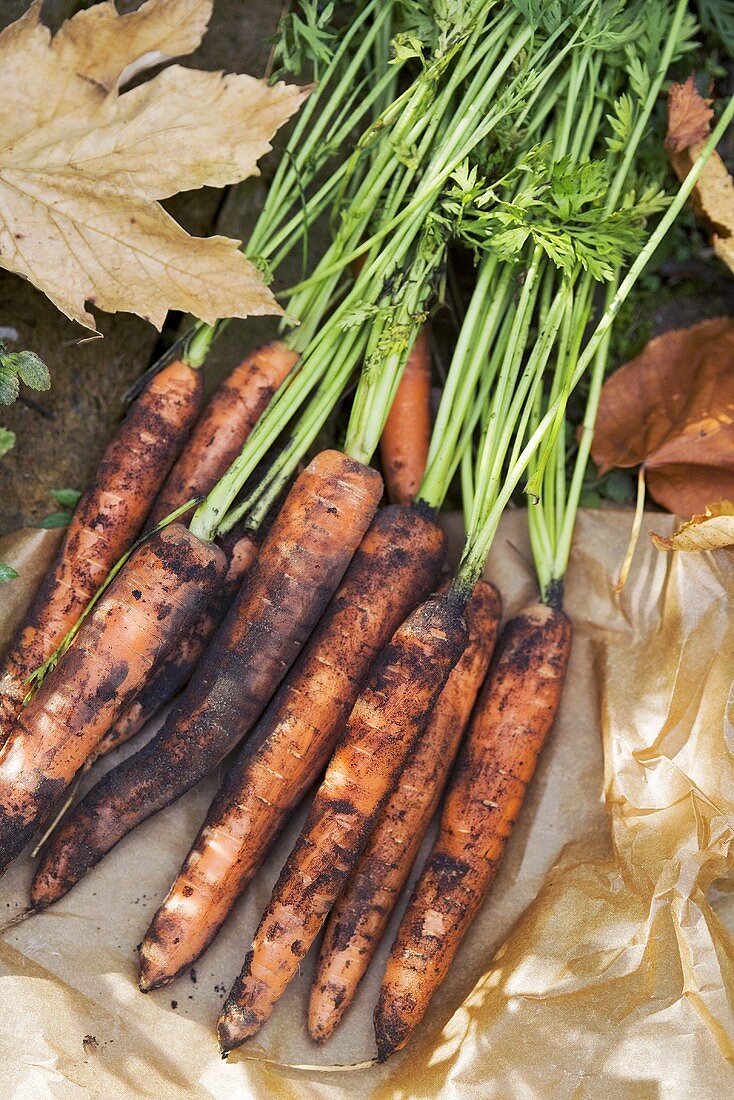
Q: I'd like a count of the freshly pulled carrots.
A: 10